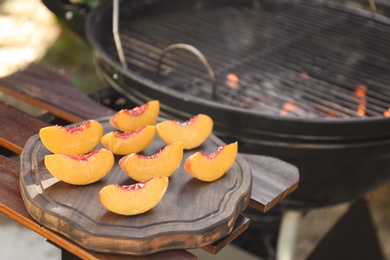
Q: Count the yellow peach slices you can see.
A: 8